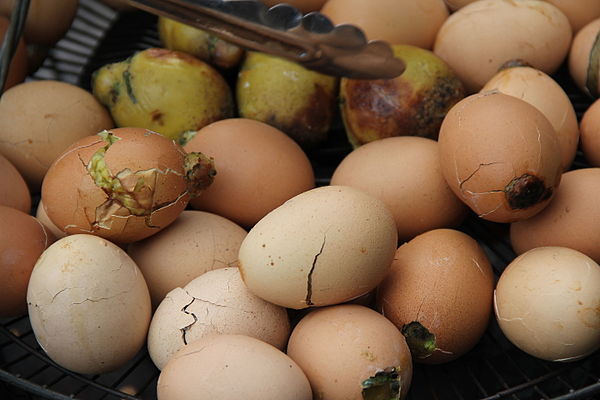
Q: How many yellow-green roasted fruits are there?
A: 4